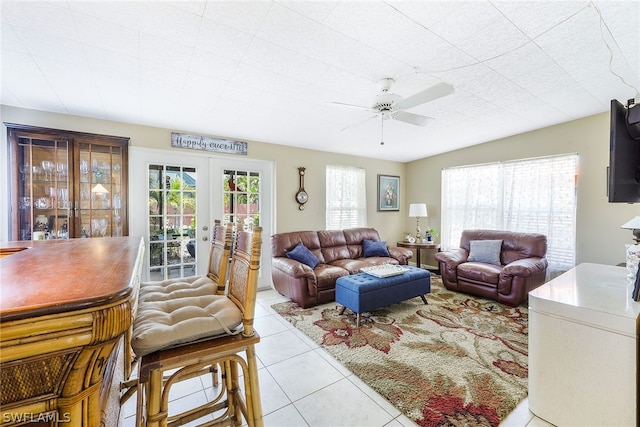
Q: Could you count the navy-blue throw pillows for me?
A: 2